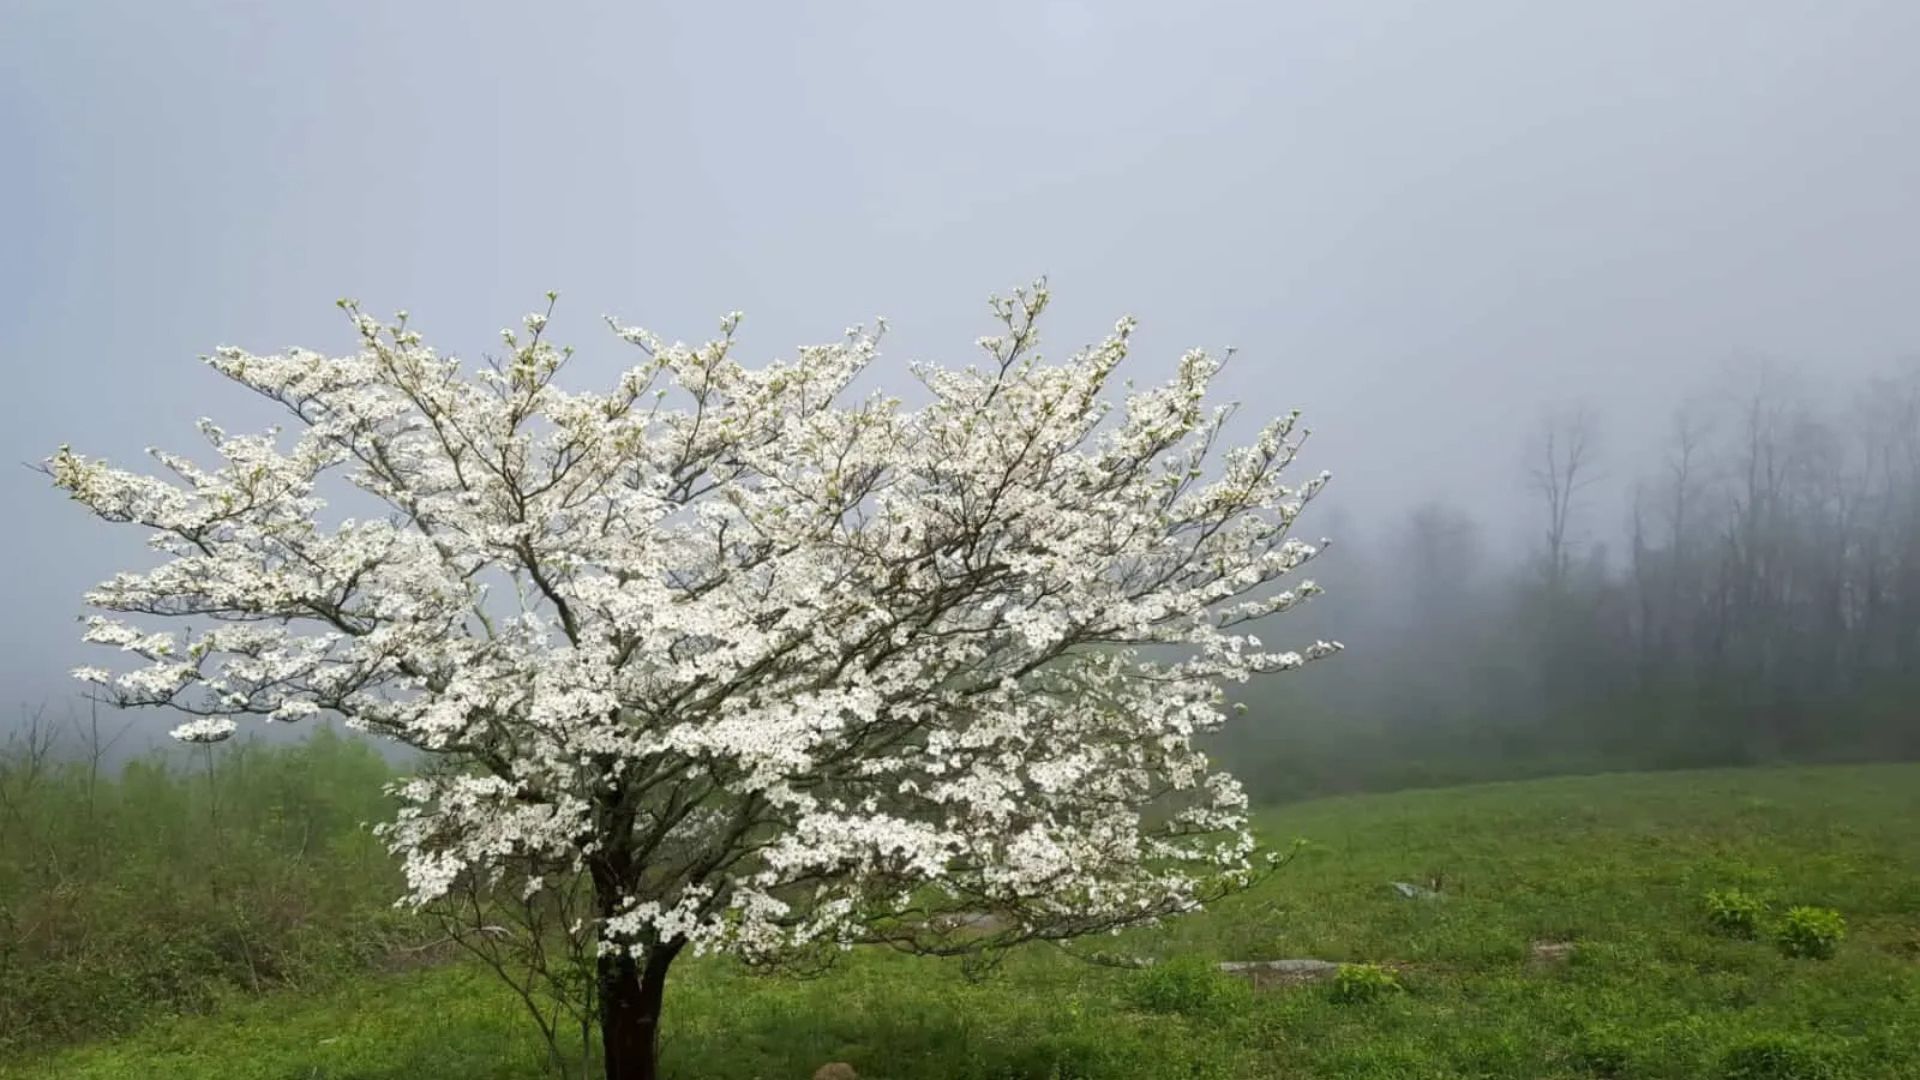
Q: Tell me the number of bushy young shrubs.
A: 3